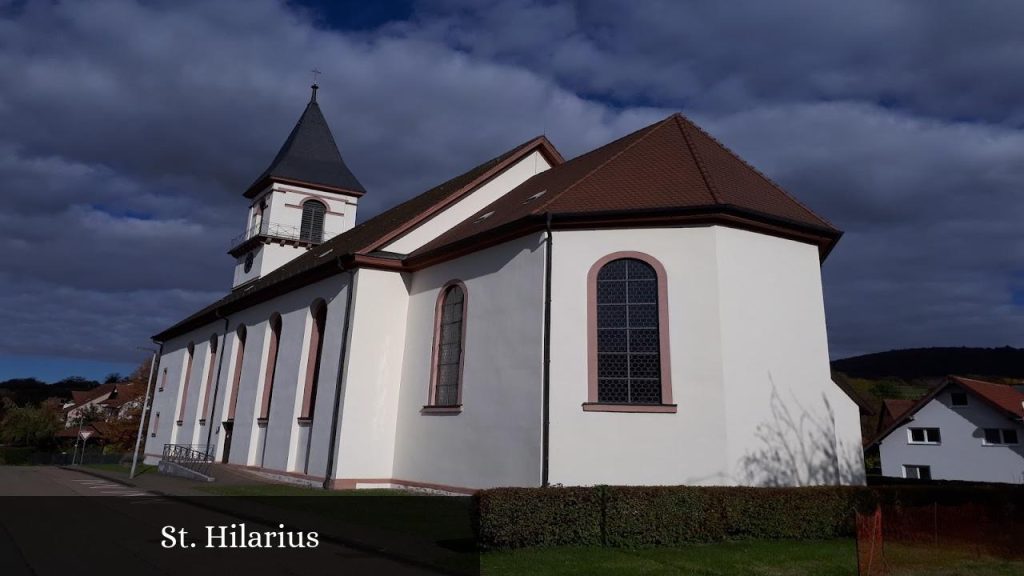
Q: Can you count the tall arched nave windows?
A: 5